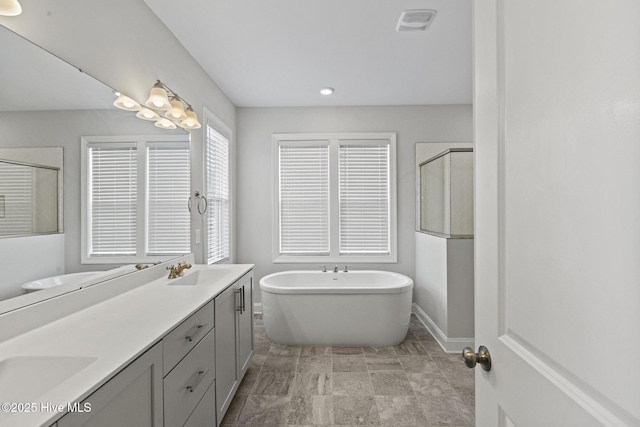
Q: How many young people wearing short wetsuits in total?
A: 0